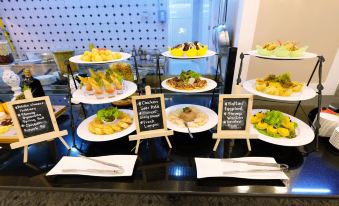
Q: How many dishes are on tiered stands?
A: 9